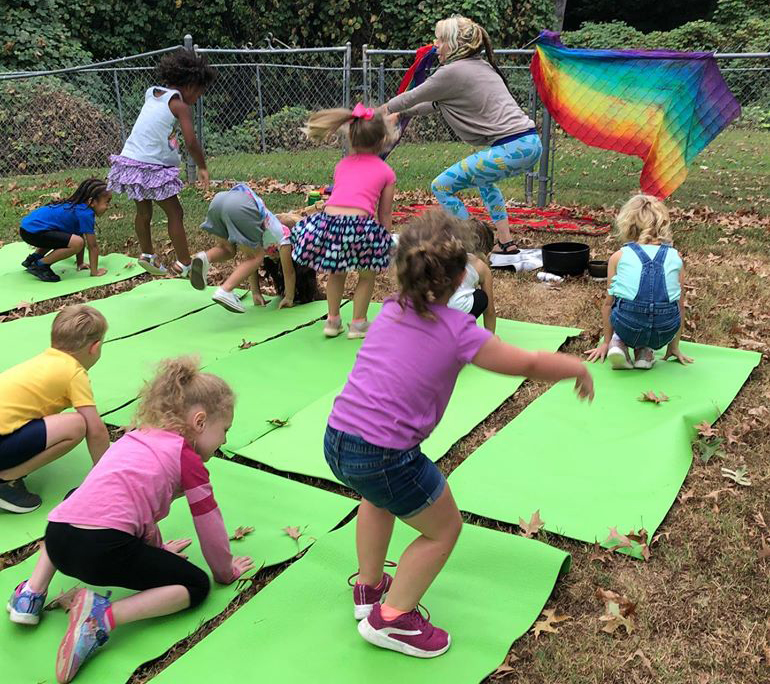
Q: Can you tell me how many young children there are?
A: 9